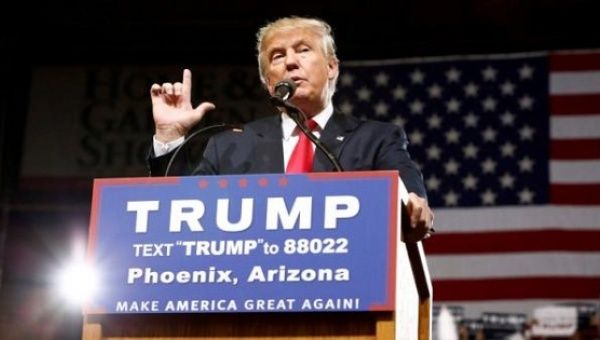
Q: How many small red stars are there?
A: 5